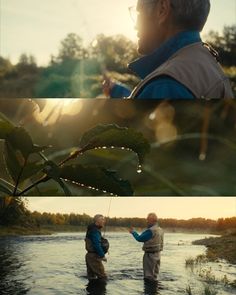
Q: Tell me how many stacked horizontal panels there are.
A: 3